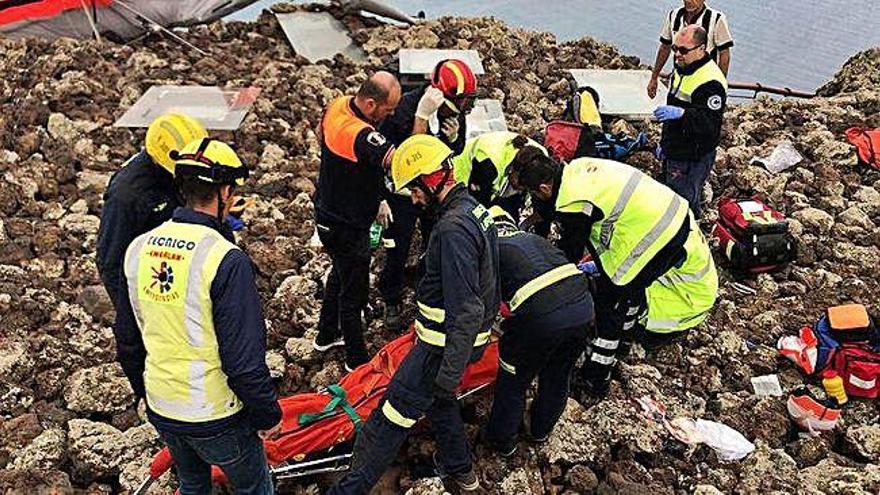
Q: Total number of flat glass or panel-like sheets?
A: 5